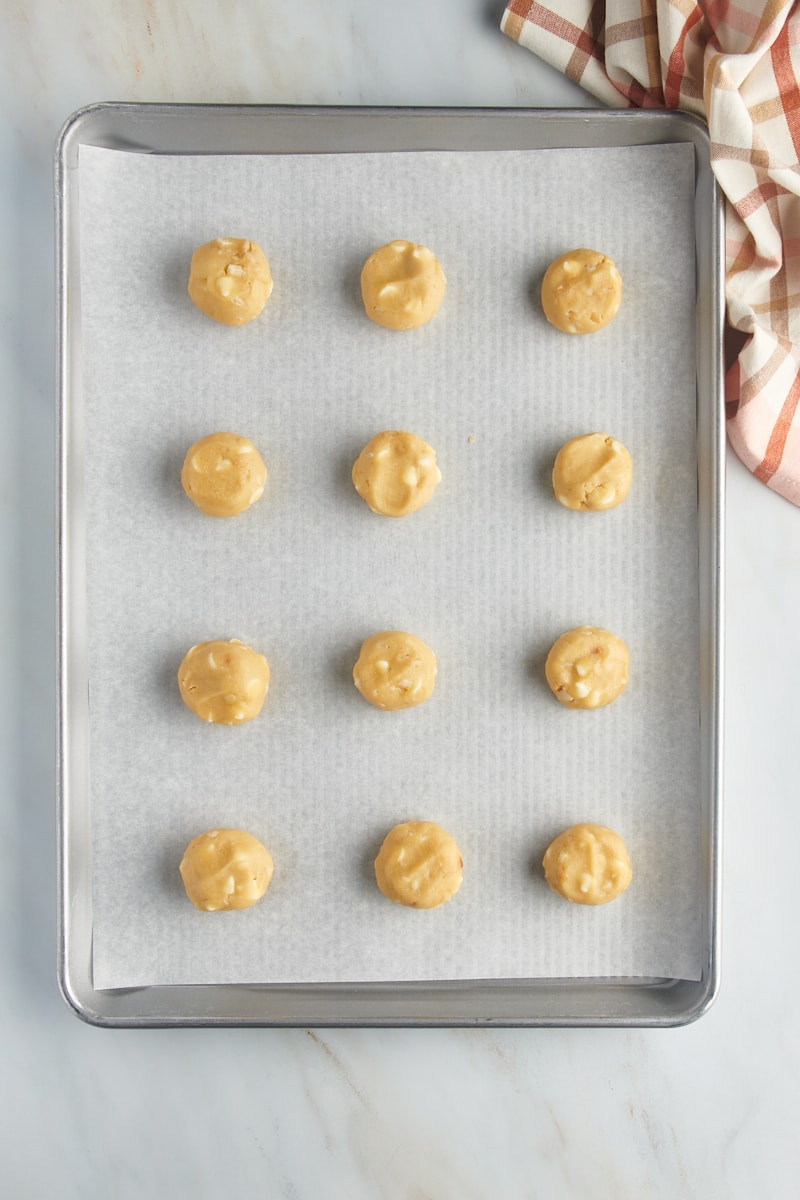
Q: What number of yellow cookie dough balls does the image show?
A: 12